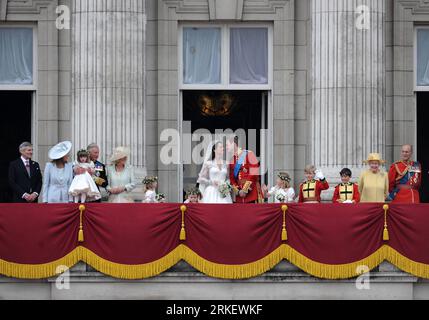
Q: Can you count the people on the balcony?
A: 14